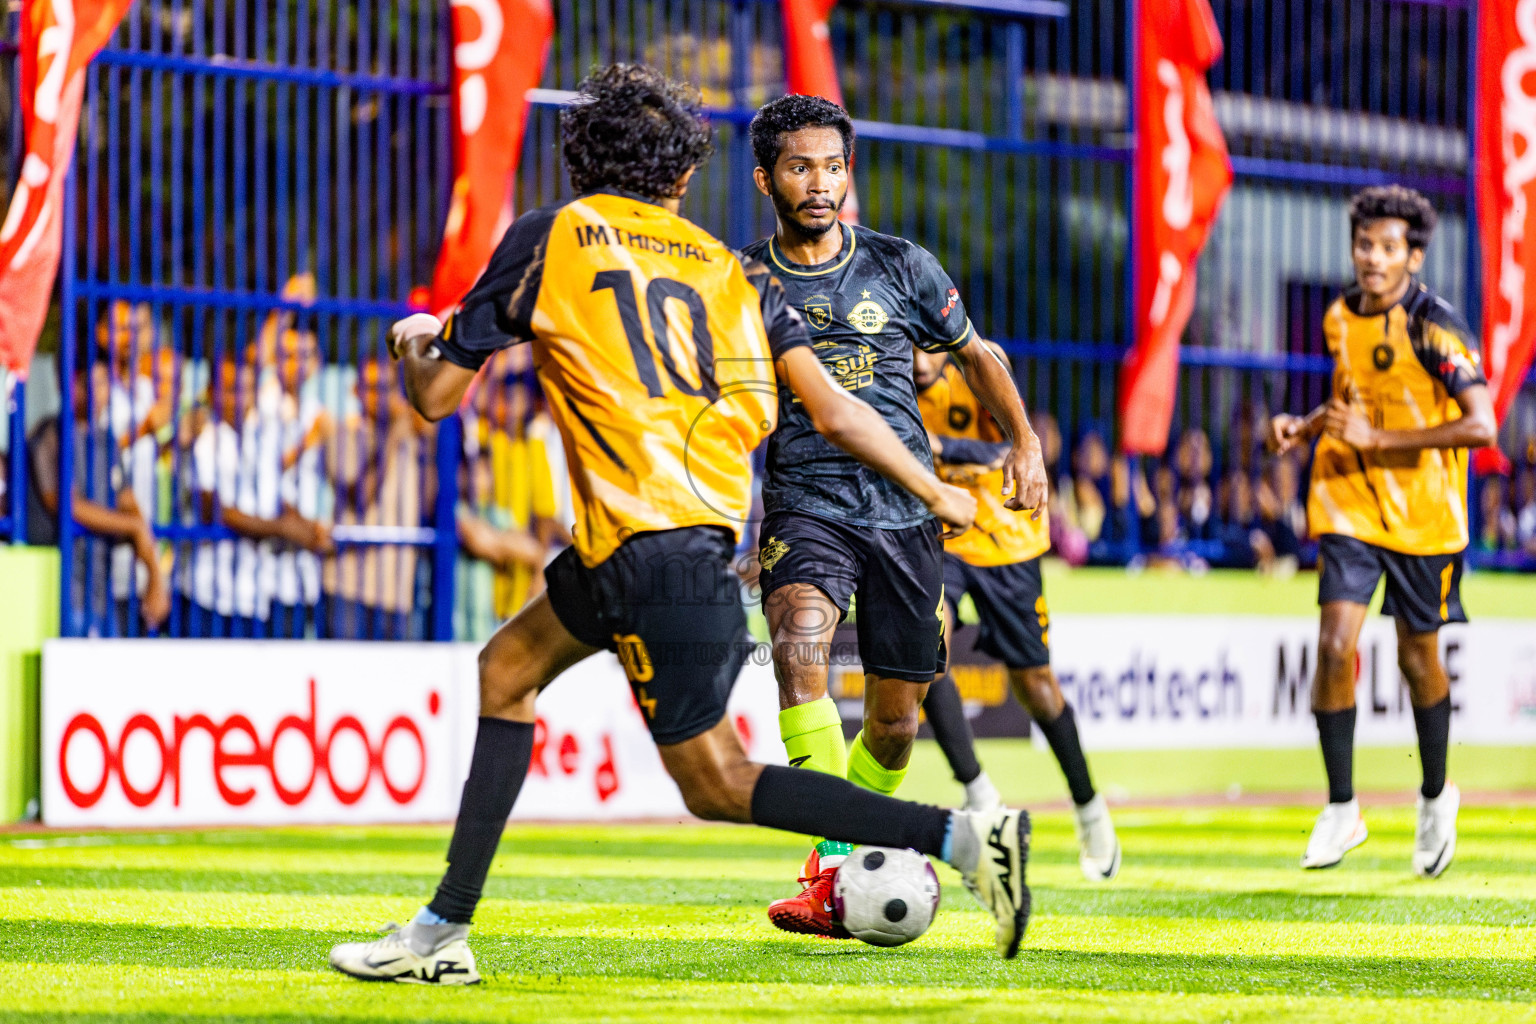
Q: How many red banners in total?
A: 5